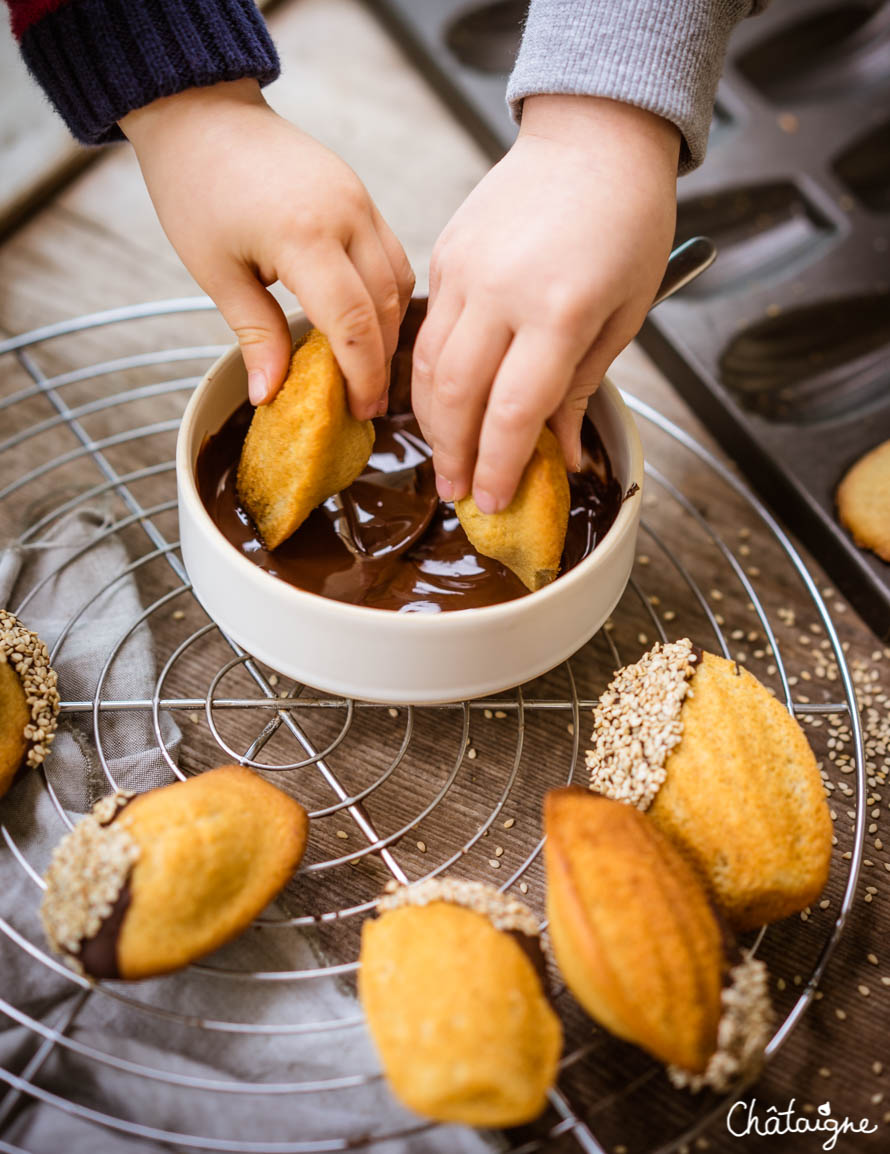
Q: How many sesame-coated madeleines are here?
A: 5